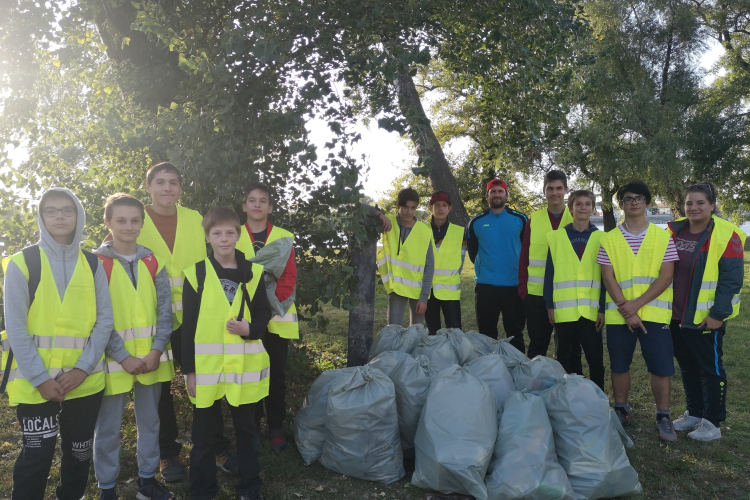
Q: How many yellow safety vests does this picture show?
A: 11